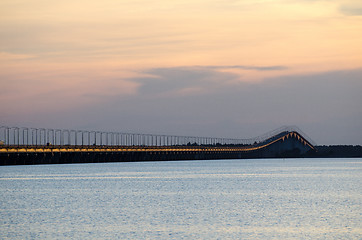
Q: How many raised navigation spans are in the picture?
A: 1